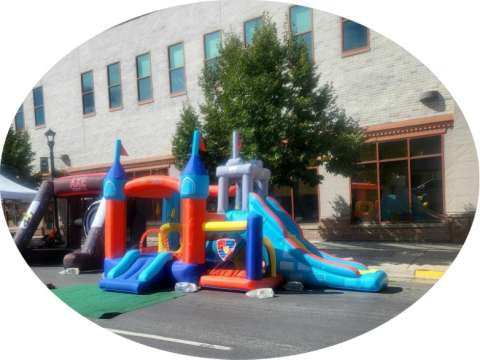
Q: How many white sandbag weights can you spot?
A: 4